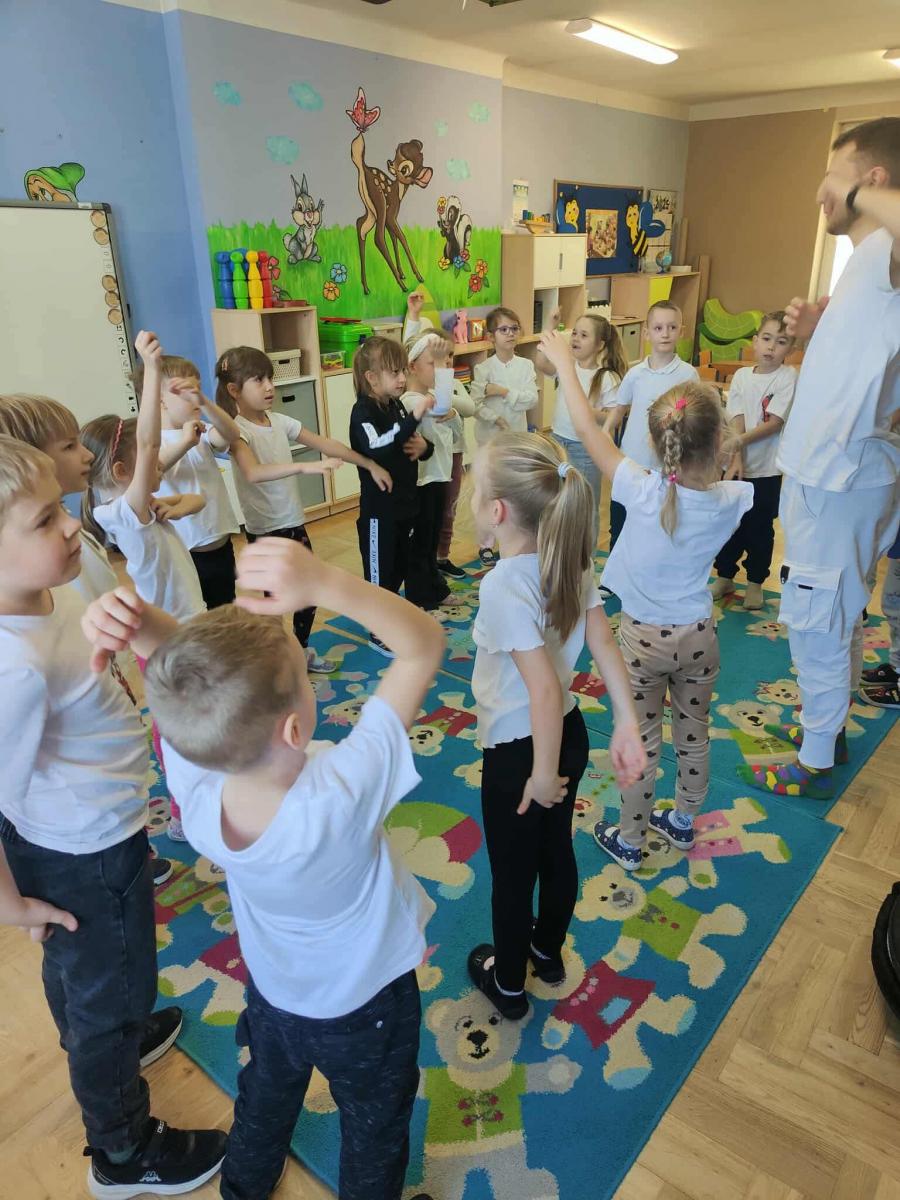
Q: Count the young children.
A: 15